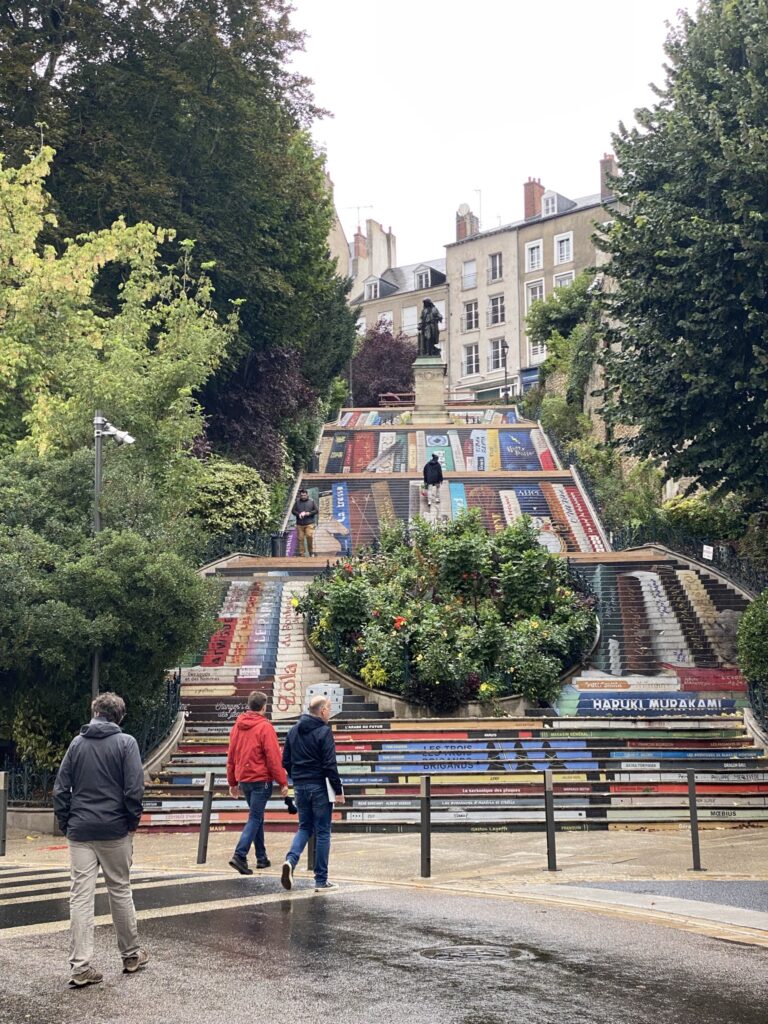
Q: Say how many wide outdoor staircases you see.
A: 1